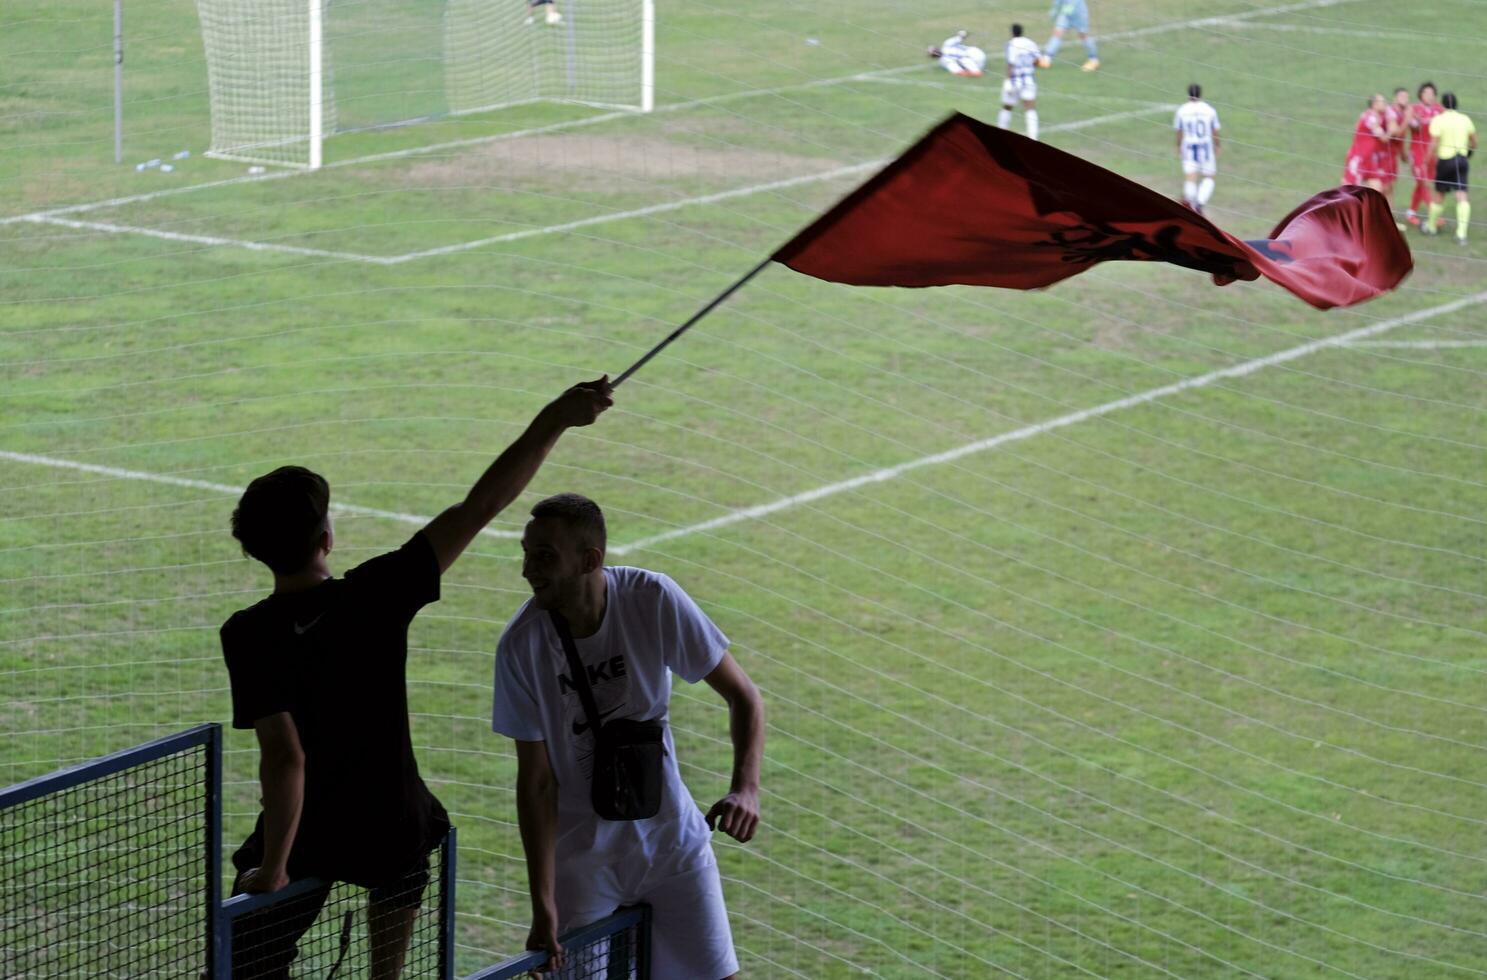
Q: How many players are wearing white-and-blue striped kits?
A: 3